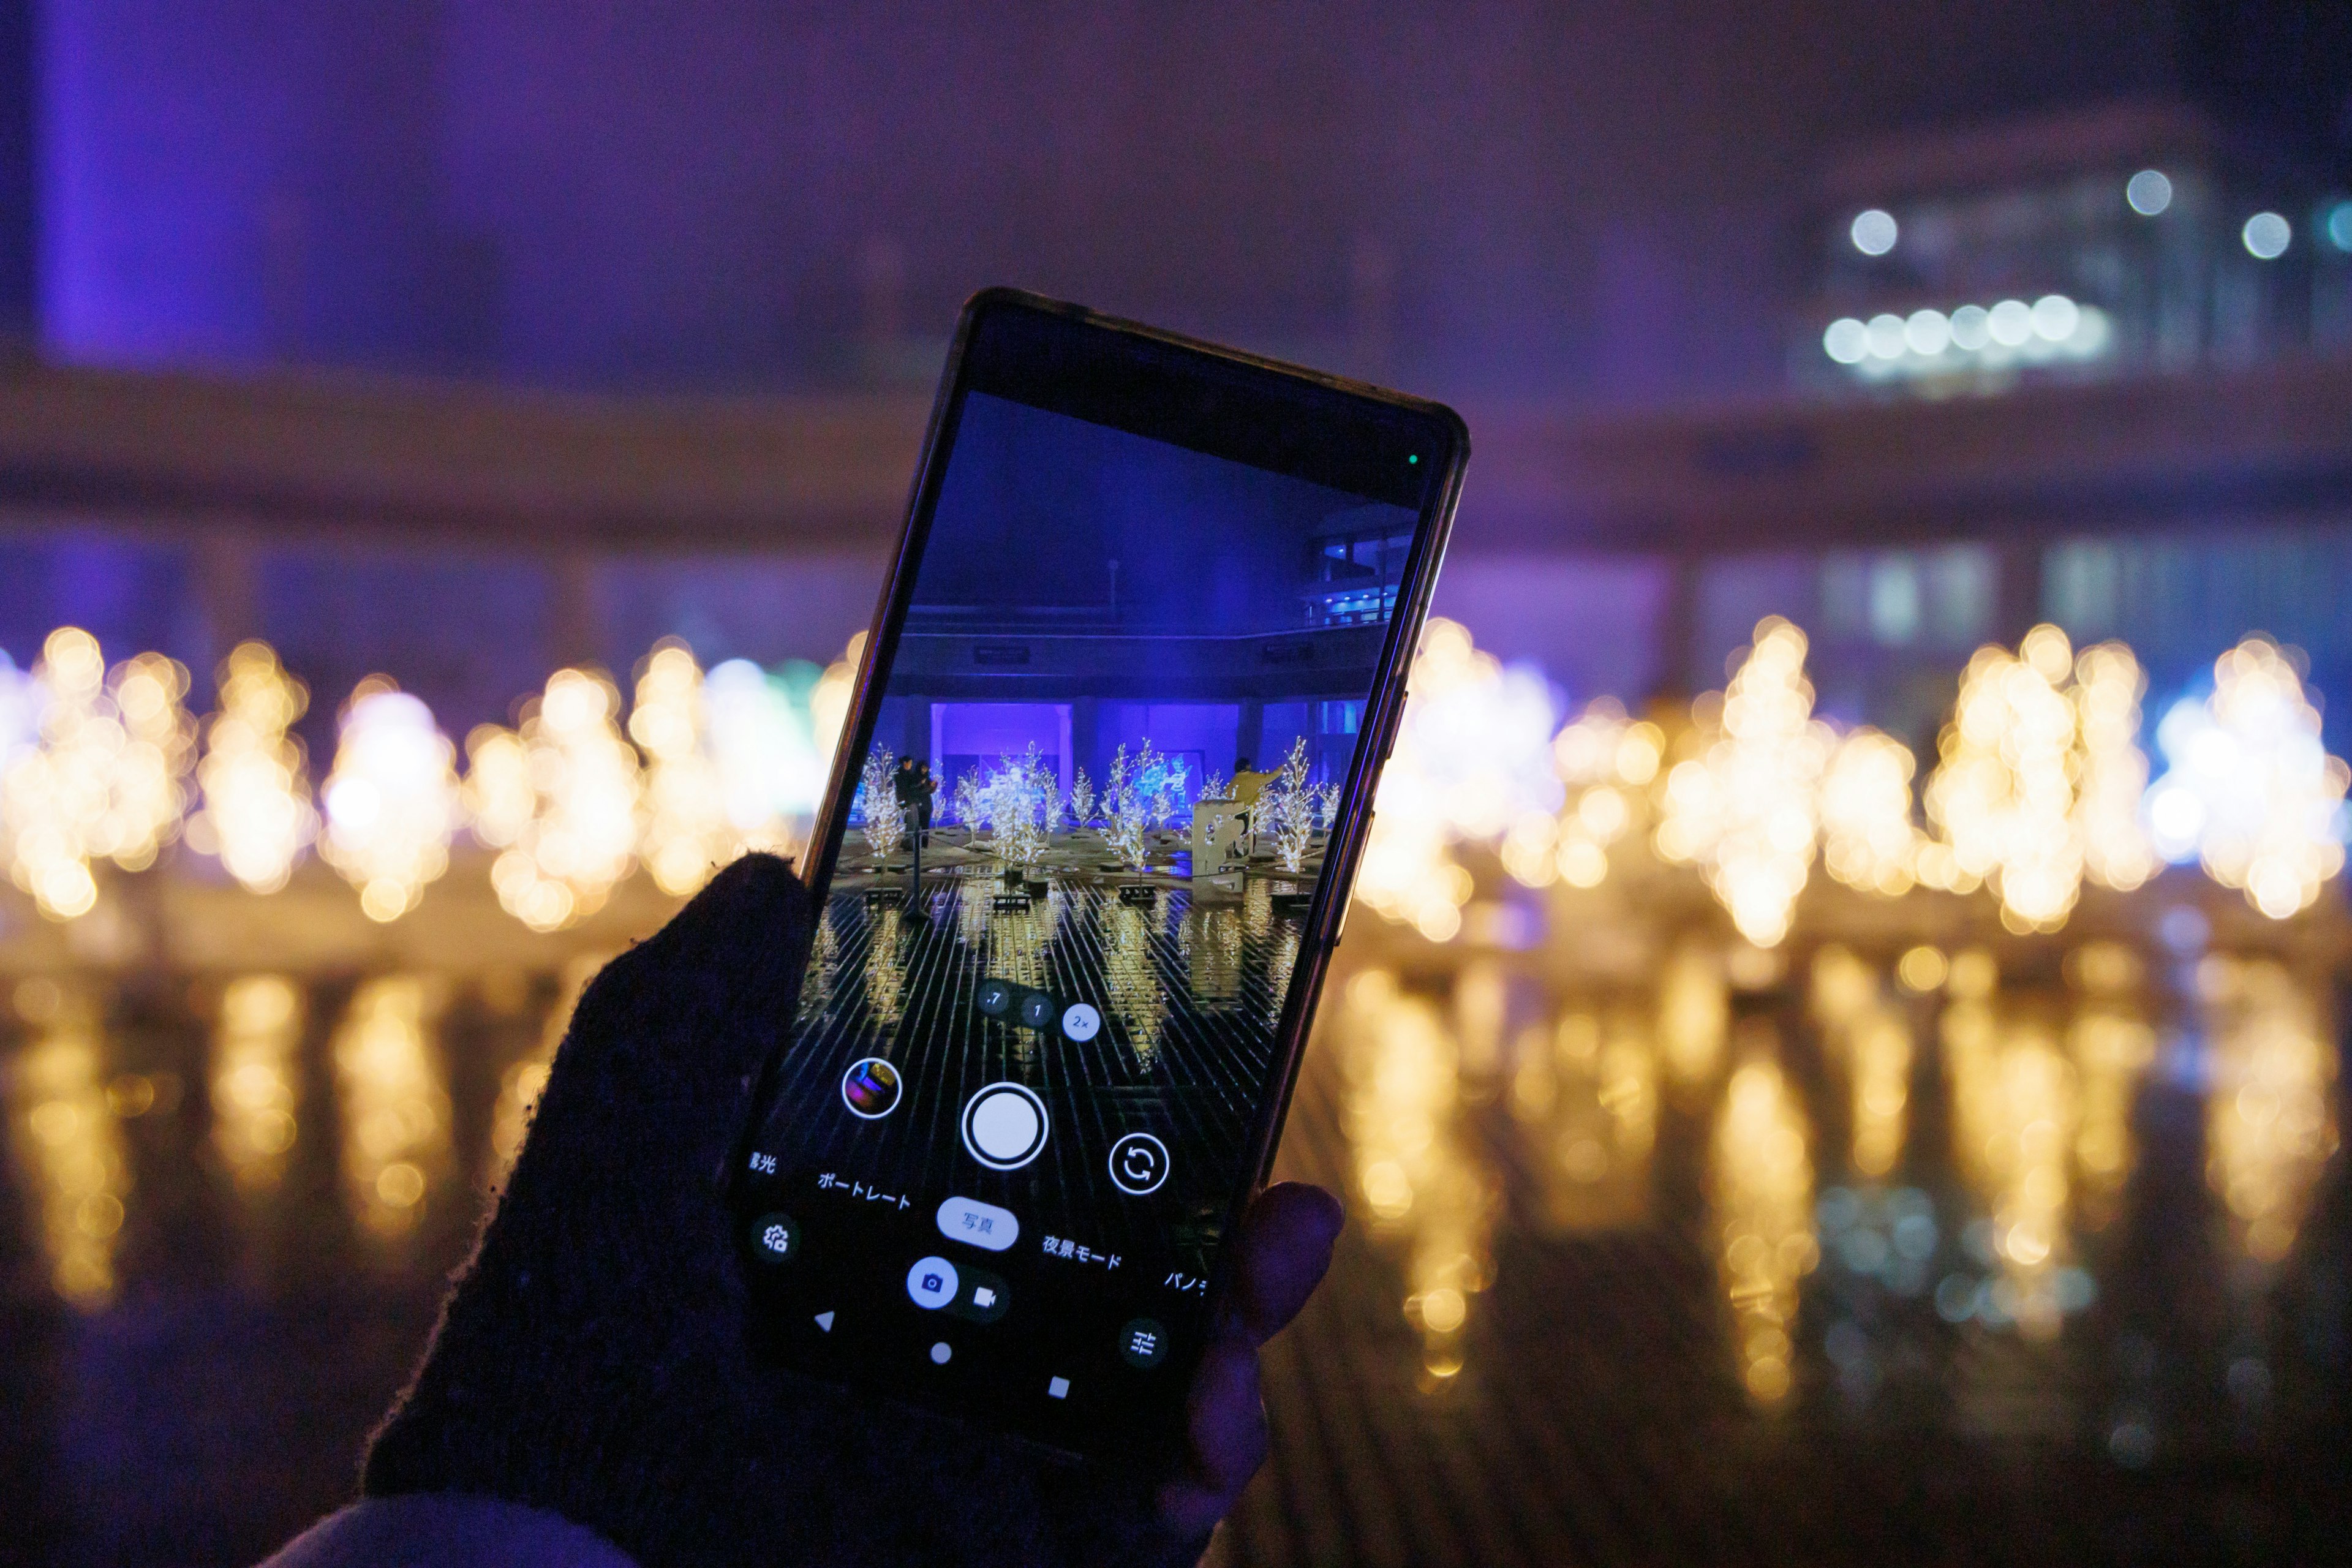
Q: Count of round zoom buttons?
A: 3